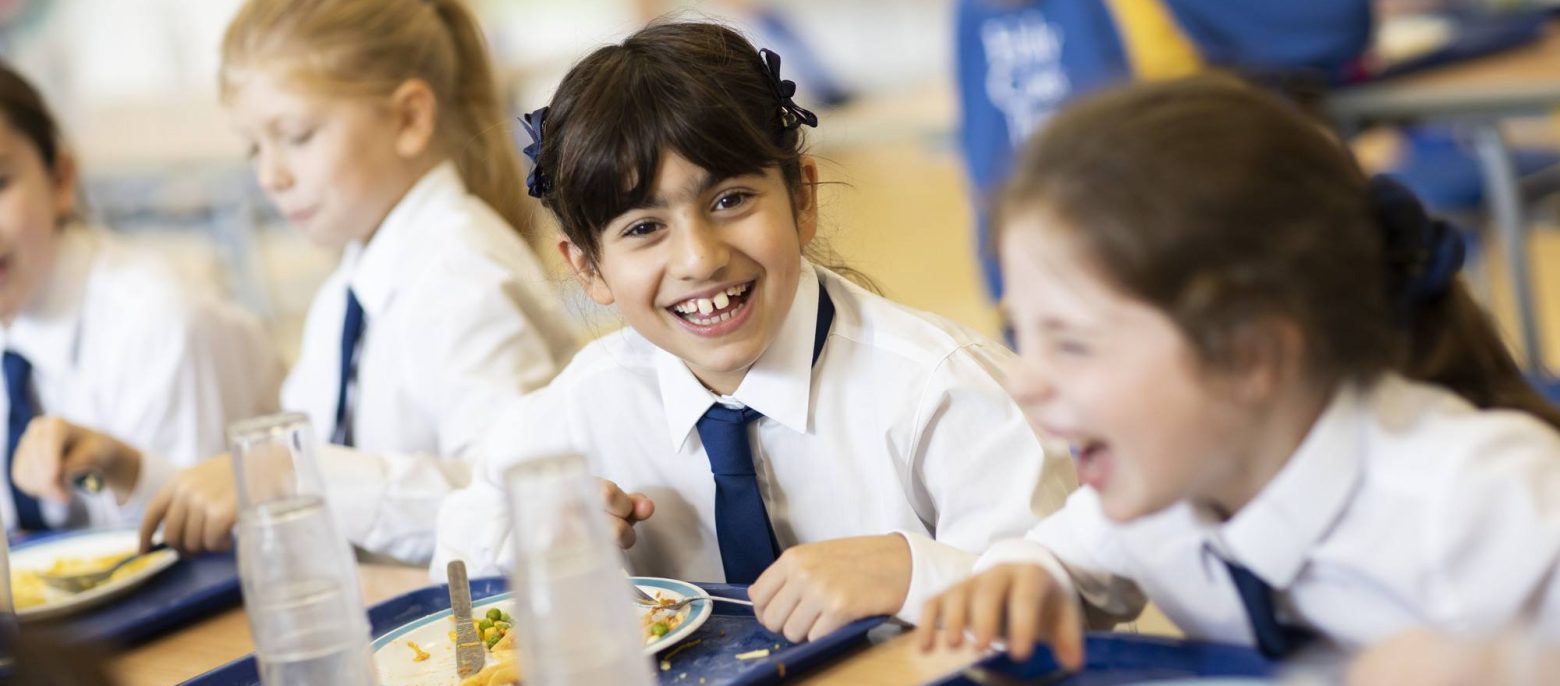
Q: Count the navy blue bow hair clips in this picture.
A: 2